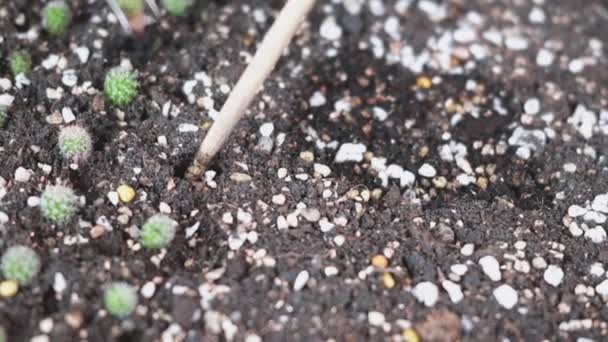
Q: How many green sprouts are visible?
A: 11